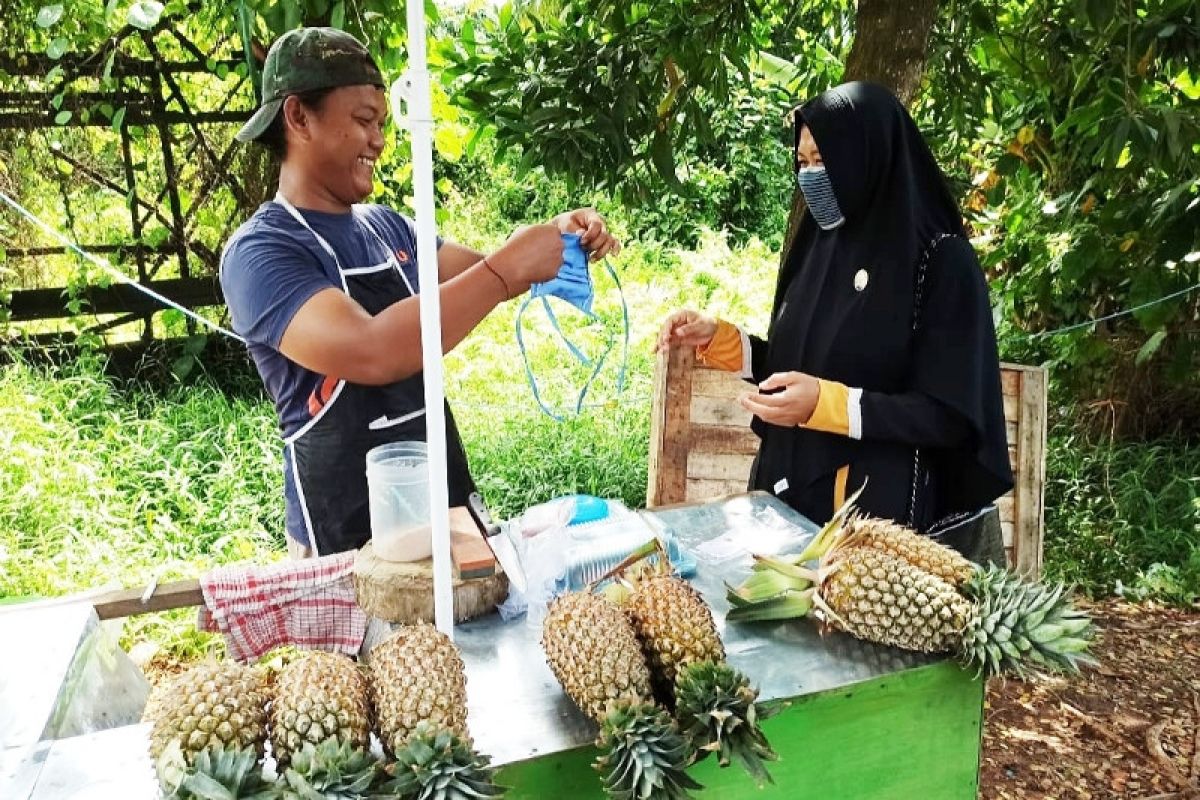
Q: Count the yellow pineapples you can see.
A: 7